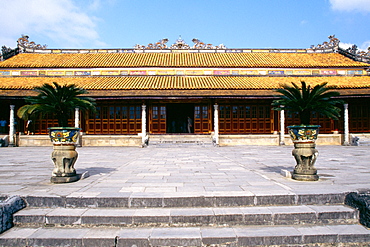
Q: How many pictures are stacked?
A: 0